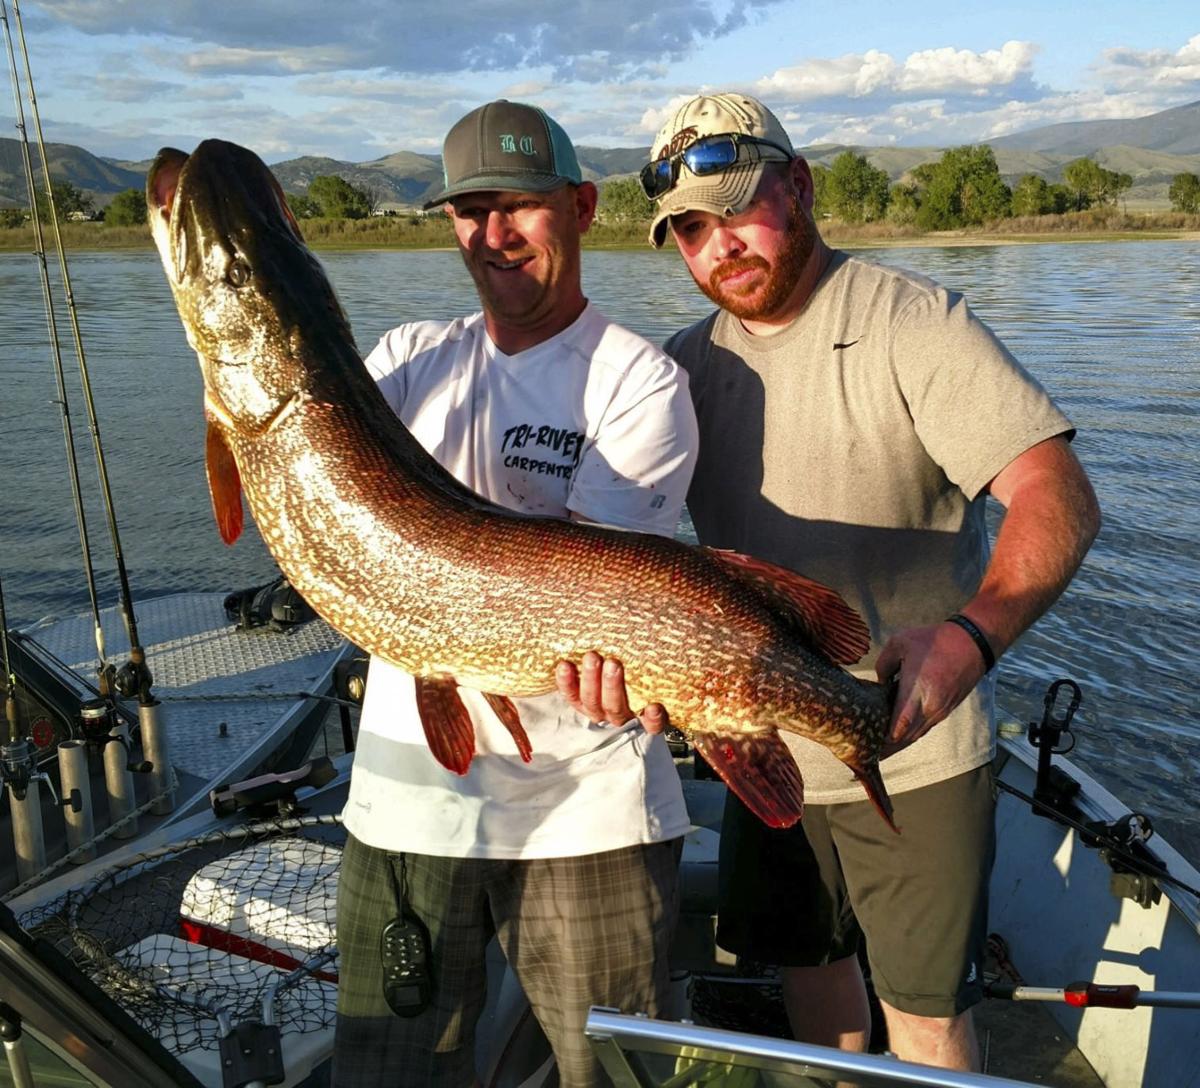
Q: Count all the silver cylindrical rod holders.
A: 4